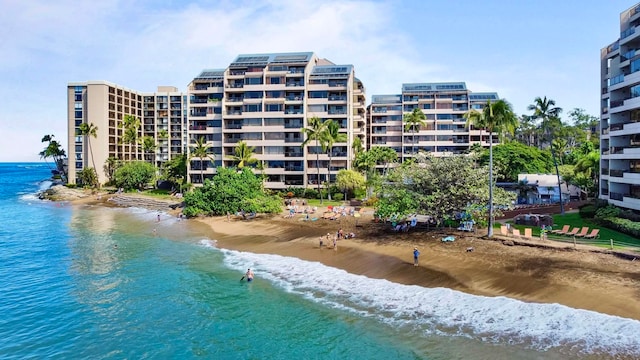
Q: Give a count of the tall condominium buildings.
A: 4